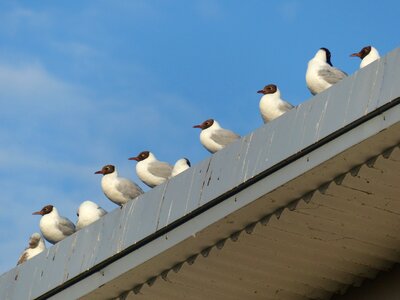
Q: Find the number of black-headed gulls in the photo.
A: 10